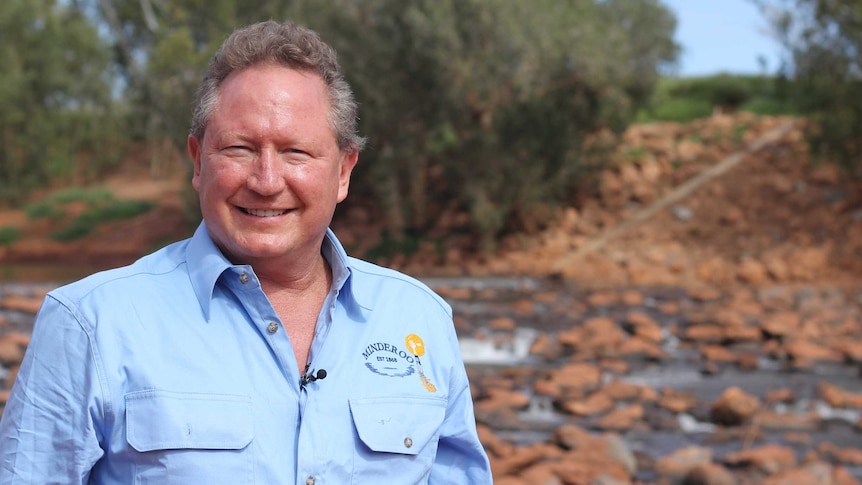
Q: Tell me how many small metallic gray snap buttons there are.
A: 4